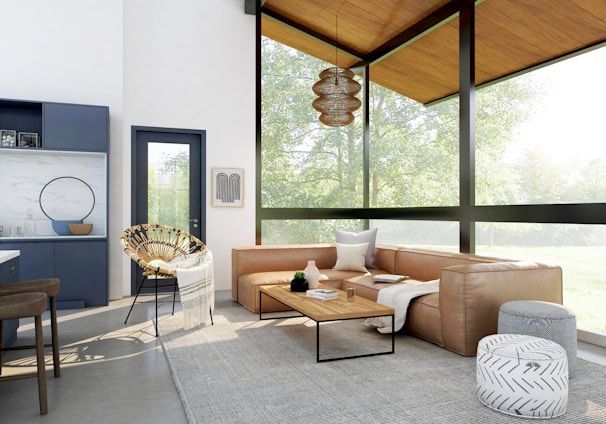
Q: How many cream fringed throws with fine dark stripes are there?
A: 1